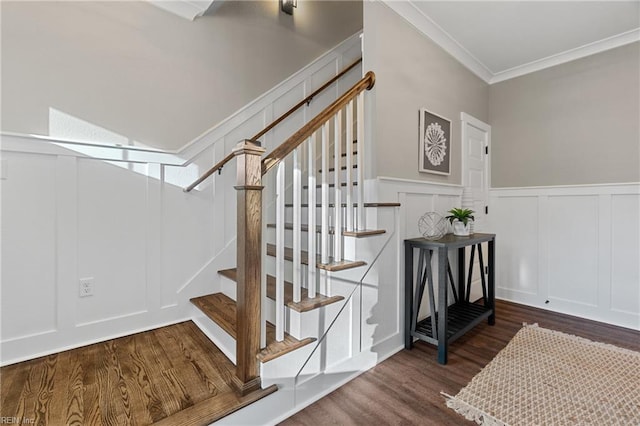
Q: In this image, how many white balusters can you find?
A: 8